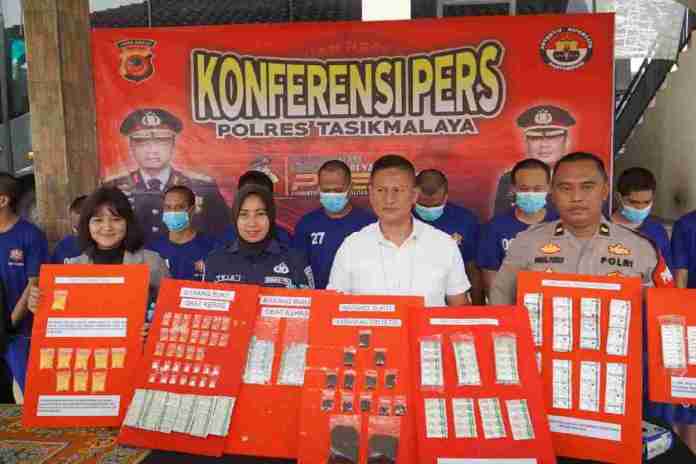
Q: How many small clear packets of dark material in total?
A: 12